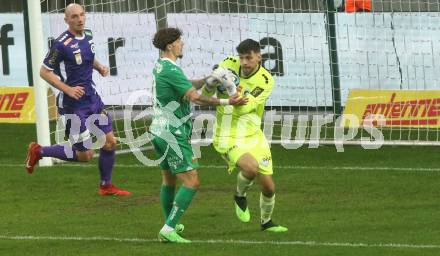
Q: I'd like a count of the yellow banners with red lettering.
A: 2